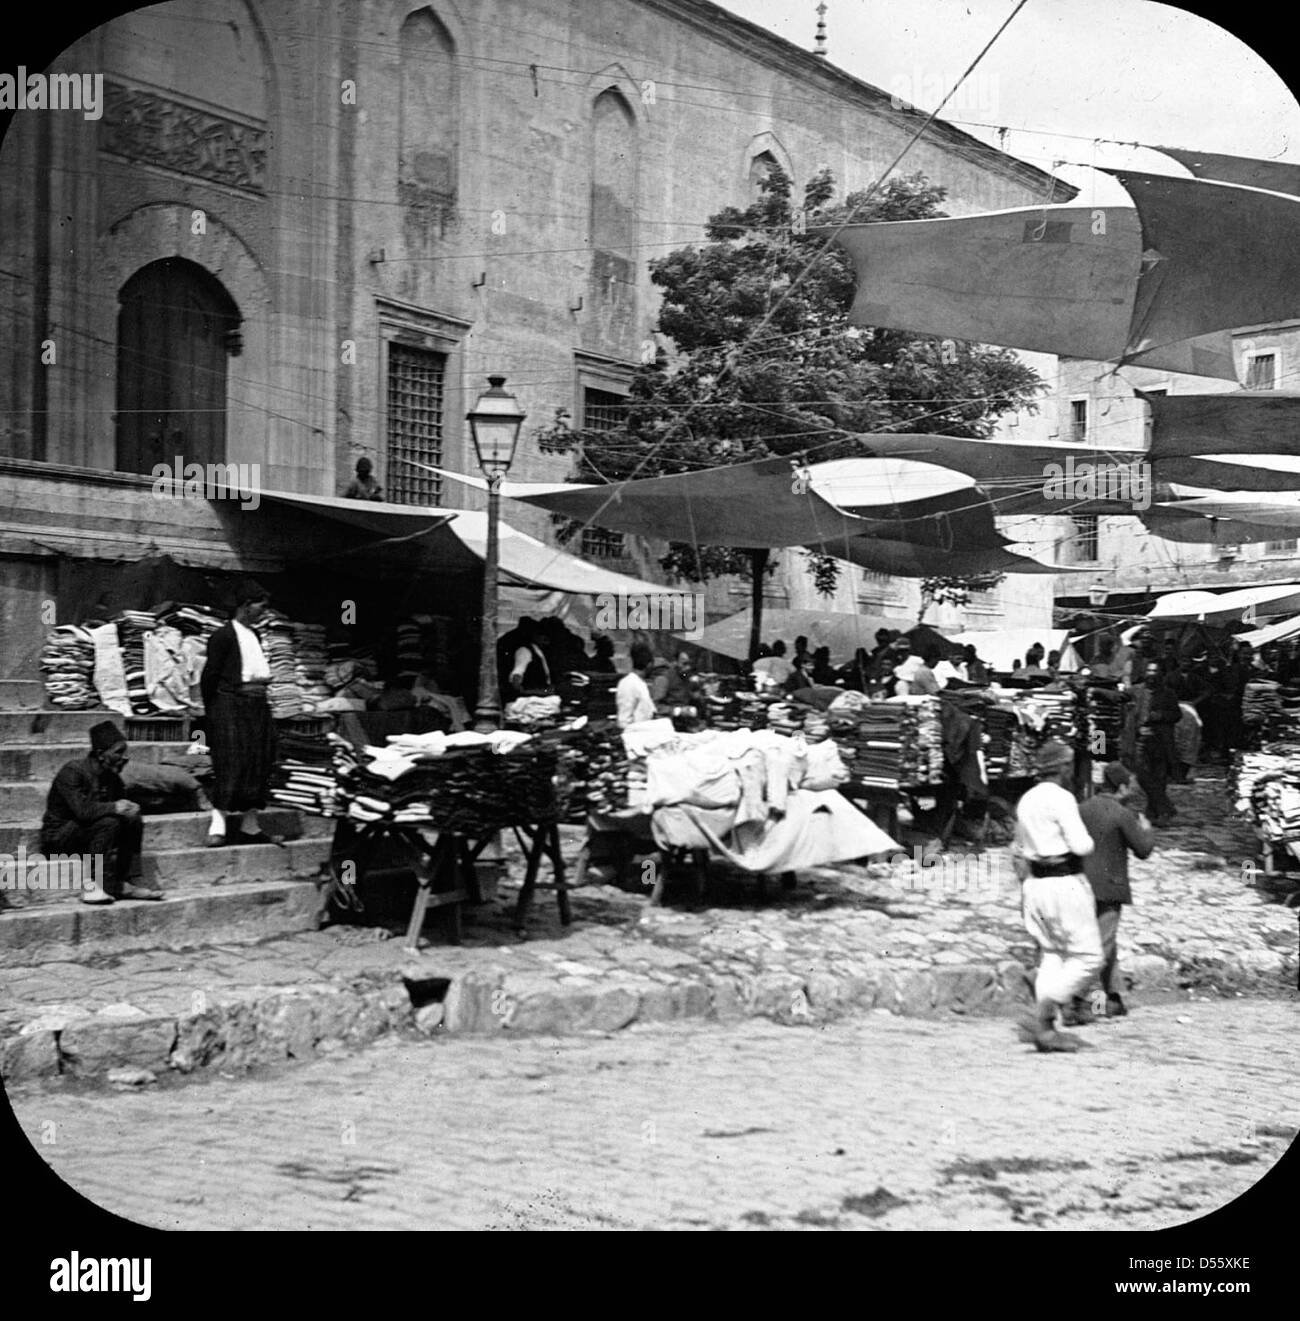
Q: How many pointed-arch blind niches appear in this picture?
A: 3